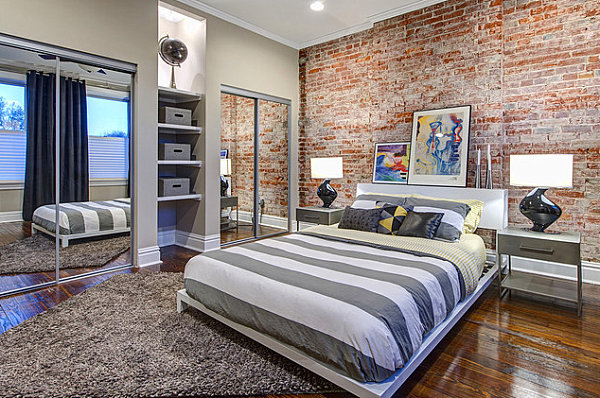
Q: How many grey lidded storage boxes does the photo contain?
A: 3